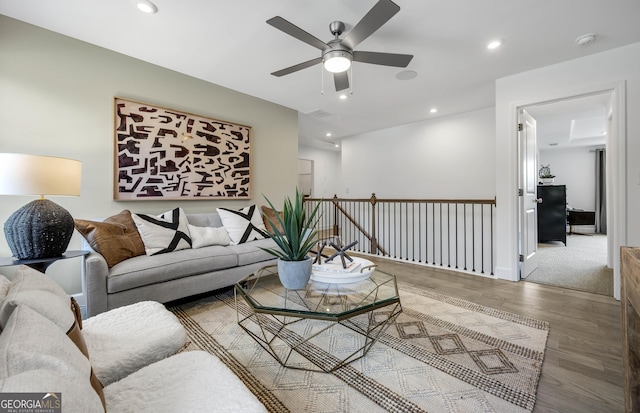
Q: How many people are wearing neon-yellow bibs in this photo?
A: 0